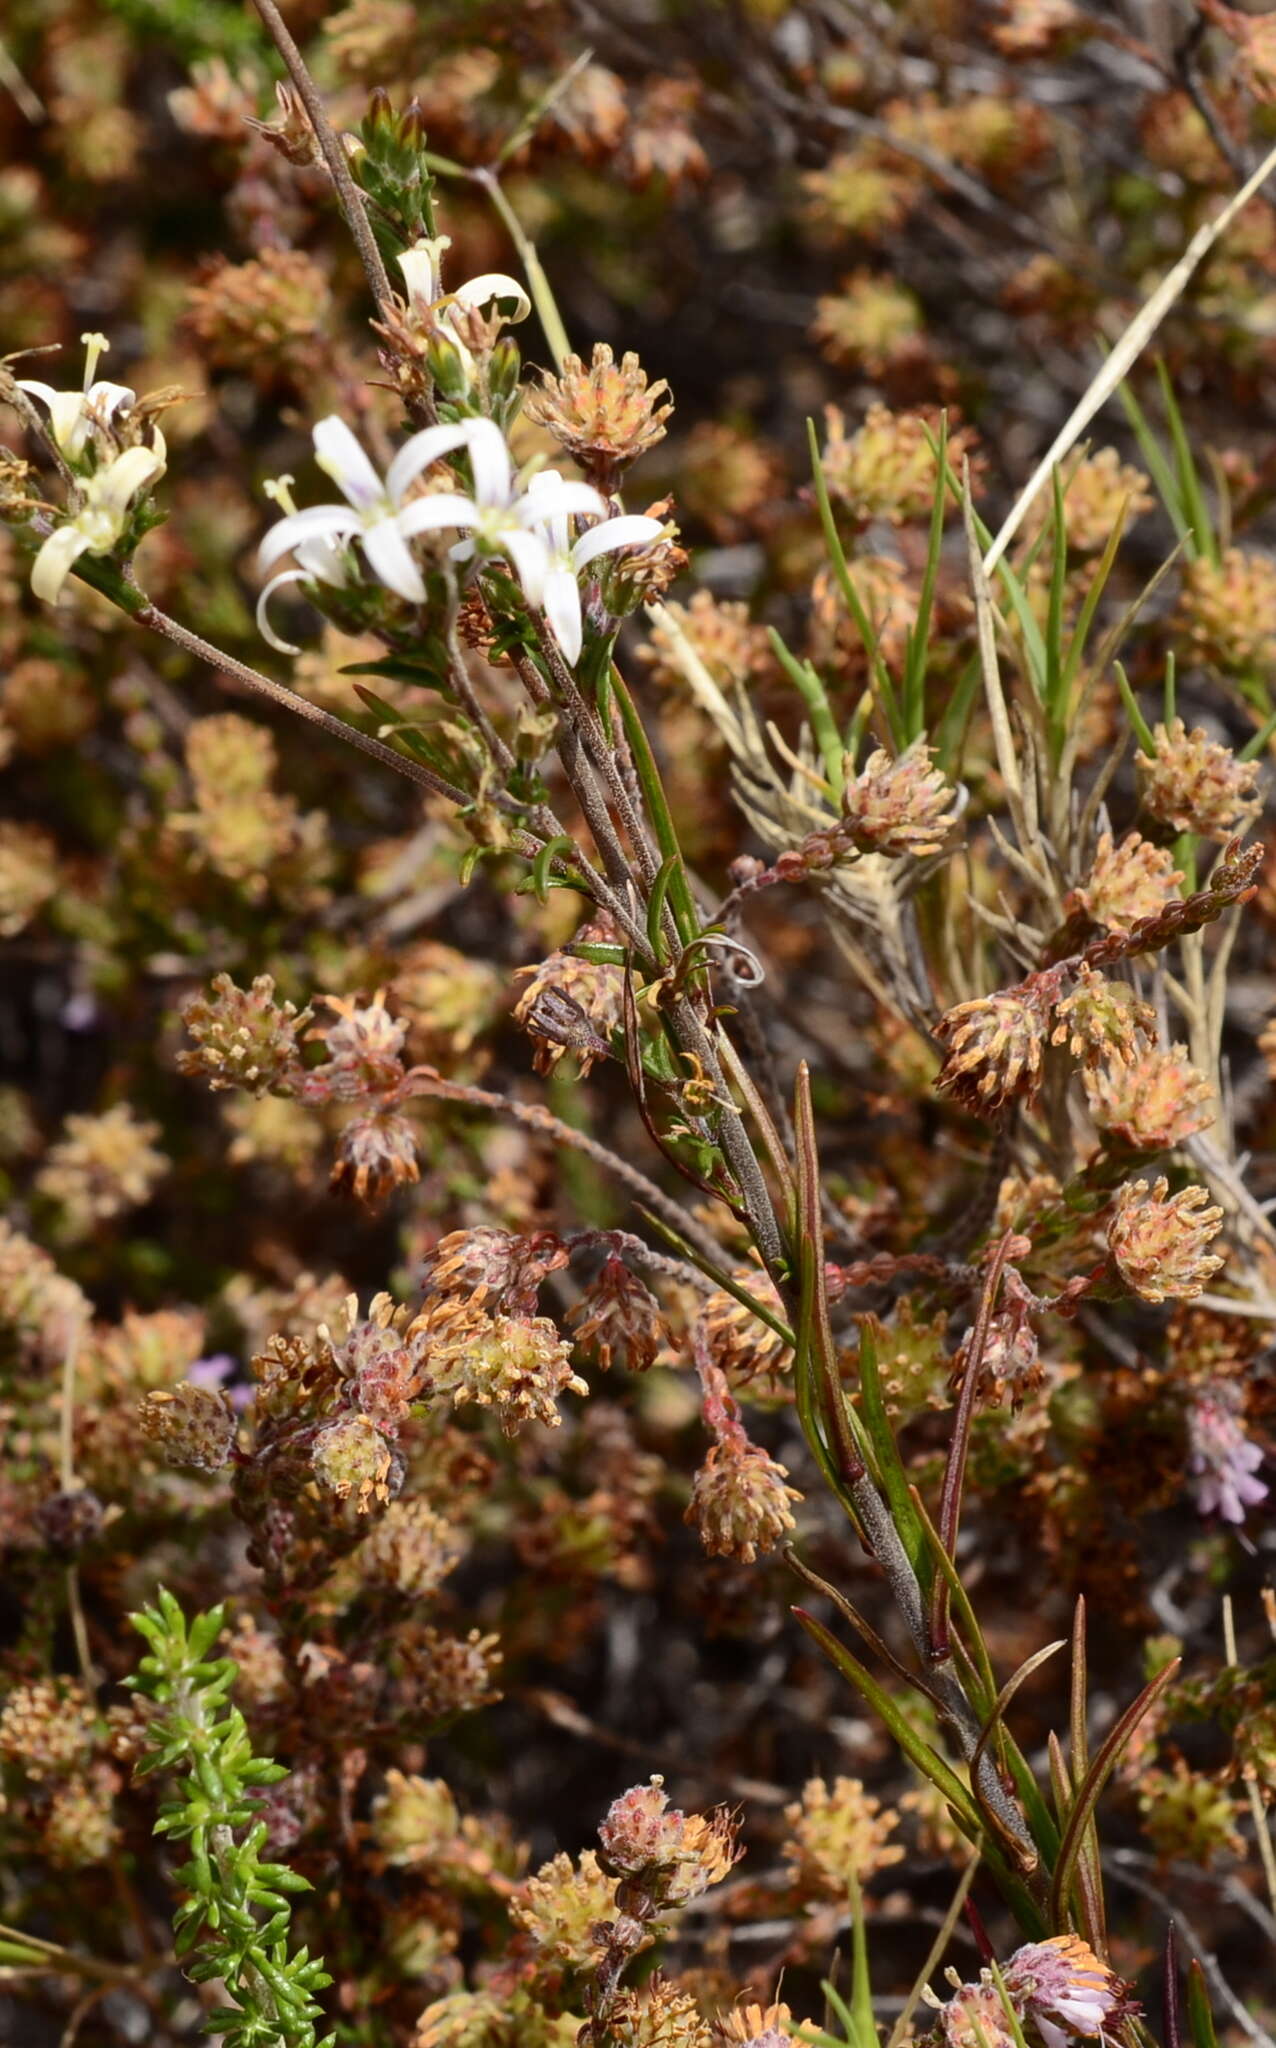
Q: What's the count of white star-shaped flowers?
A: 7